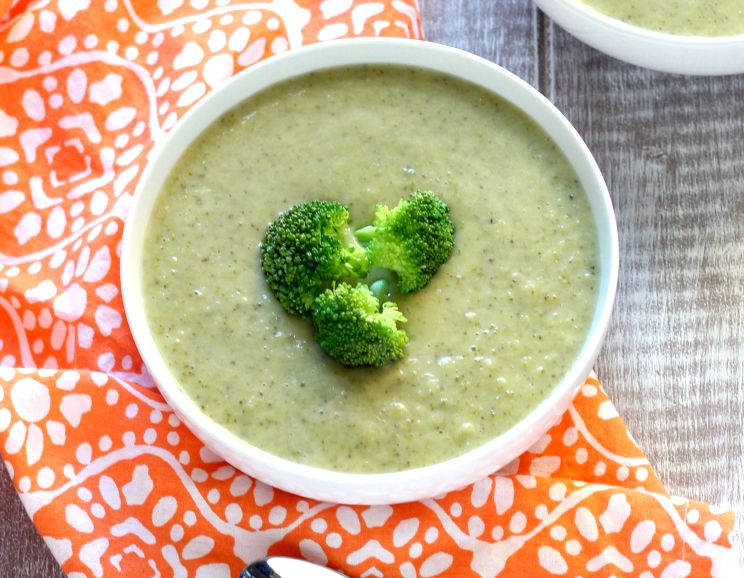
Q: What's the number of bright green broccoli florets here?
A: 3